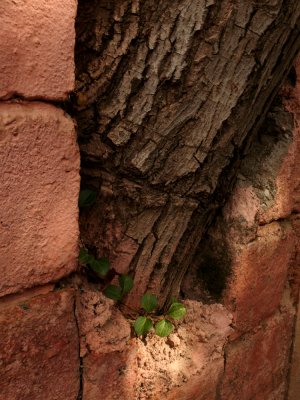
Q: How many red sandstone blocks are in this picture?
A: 7